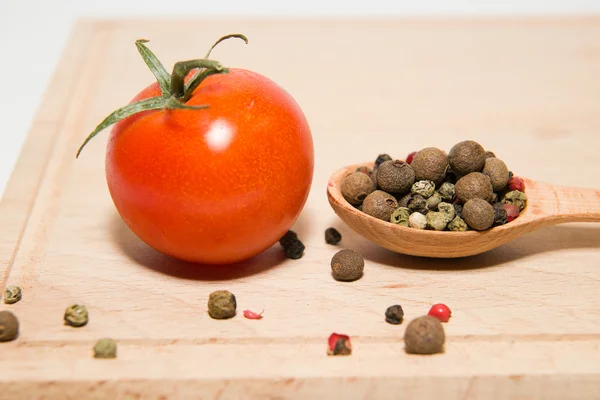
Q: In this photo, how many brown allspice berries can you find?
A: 11